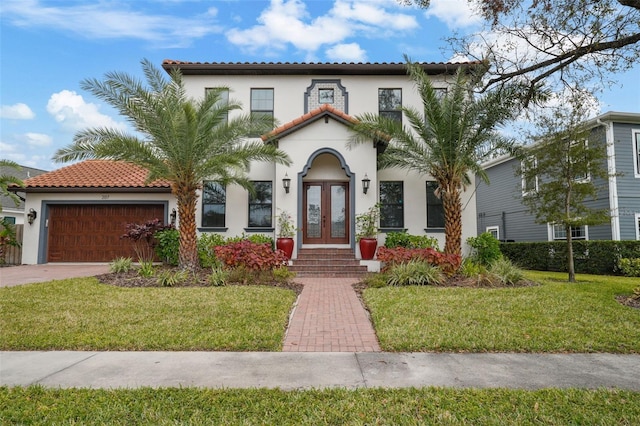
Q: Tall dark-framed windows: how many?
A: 8